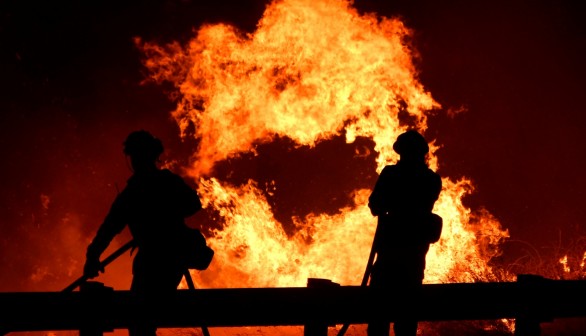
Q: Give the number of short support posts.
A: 3